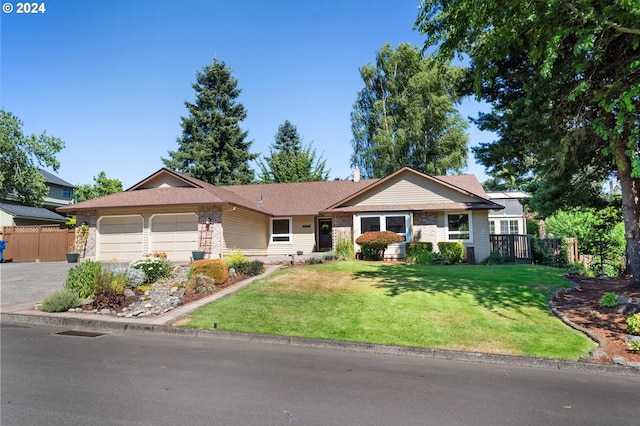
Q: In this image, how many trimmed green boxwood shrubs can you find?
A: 2